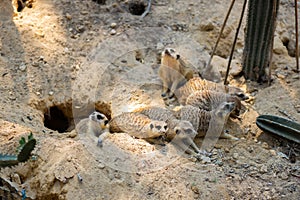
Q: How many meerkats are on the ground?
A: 7